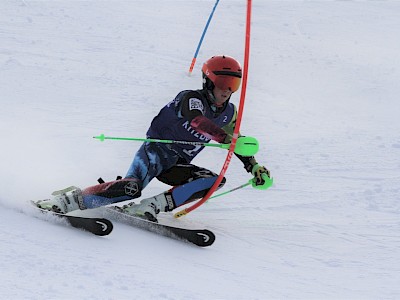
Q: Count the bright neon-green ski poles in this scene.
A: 2